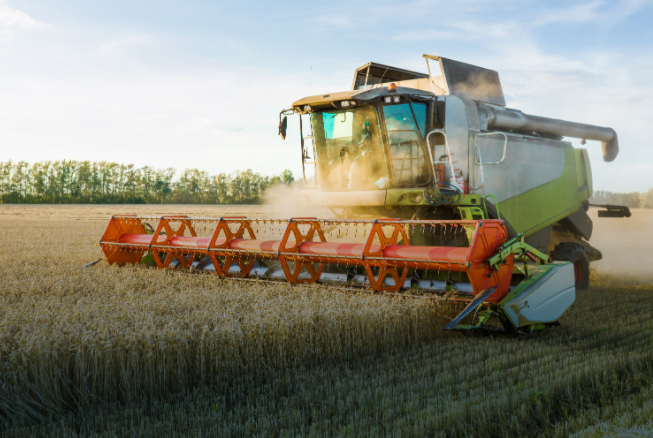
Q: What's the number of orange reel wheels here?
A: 6